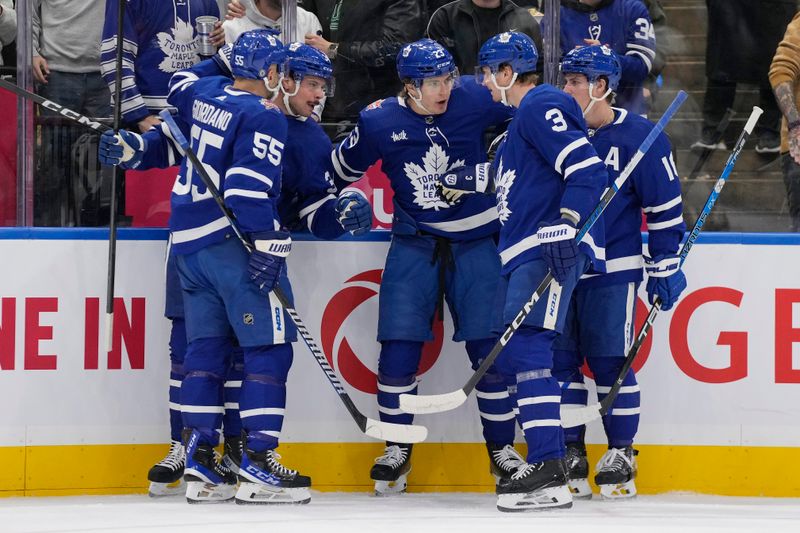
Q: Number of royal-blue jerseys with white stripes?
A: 7